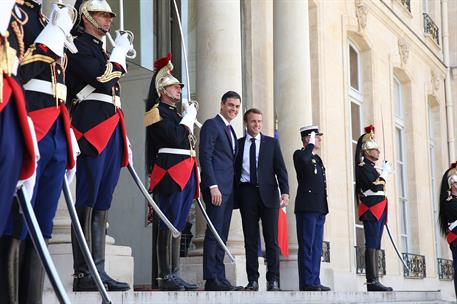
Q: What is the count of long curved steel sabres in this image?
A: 5